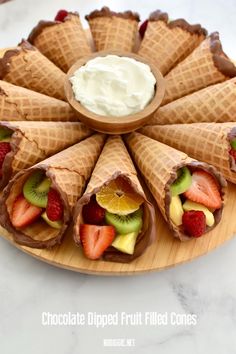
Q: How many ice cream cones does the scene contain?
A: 12